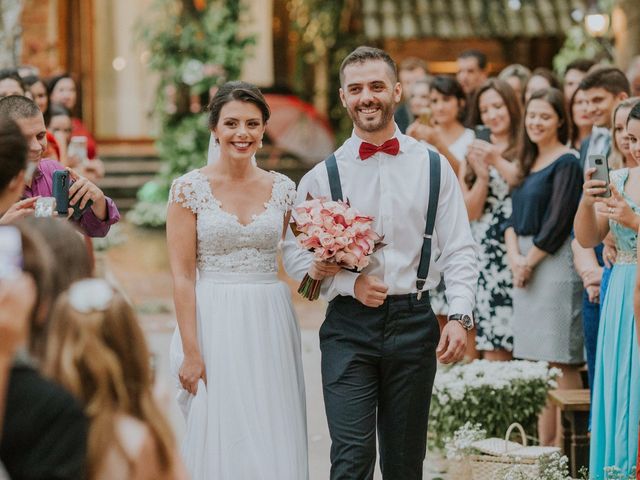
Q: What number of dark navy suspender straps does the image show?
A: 2